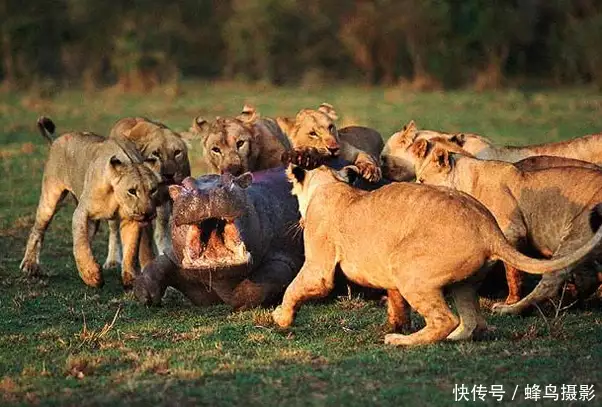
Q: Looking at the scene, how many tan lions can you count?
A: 8